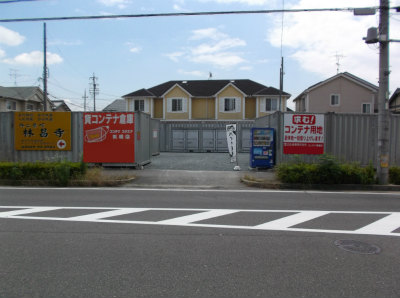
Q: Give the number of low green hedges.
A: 2